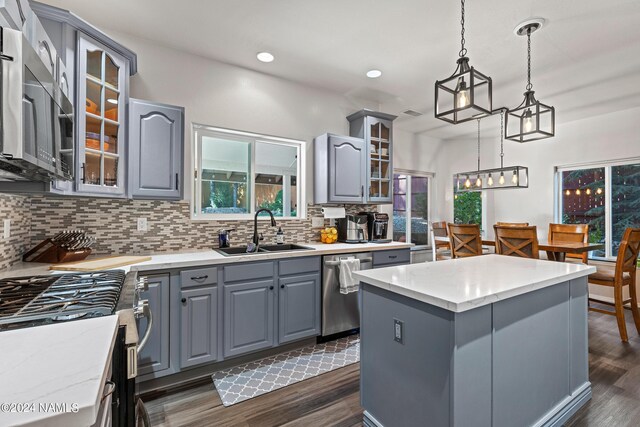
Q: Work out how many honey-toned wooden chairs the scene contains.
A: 6